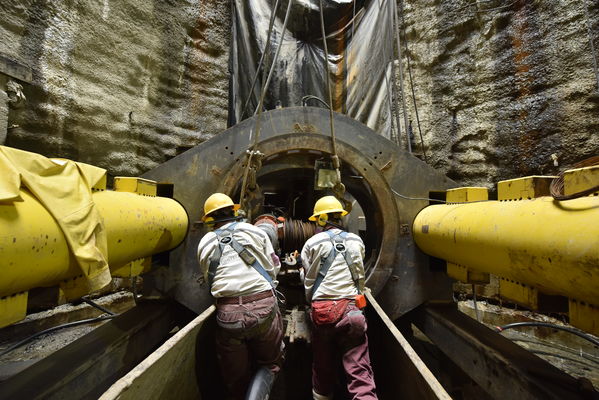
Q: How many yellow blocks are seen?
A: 11